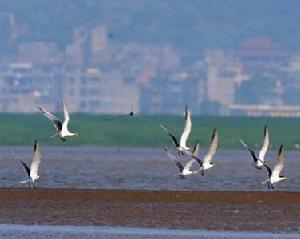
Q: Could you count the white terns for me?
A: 7